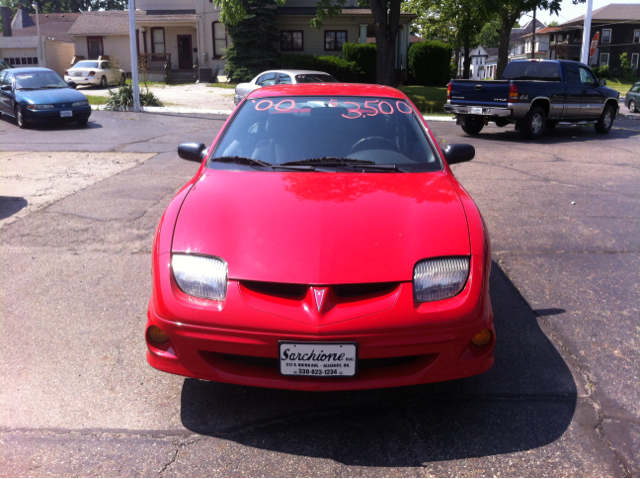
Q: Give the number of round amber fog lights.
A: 2